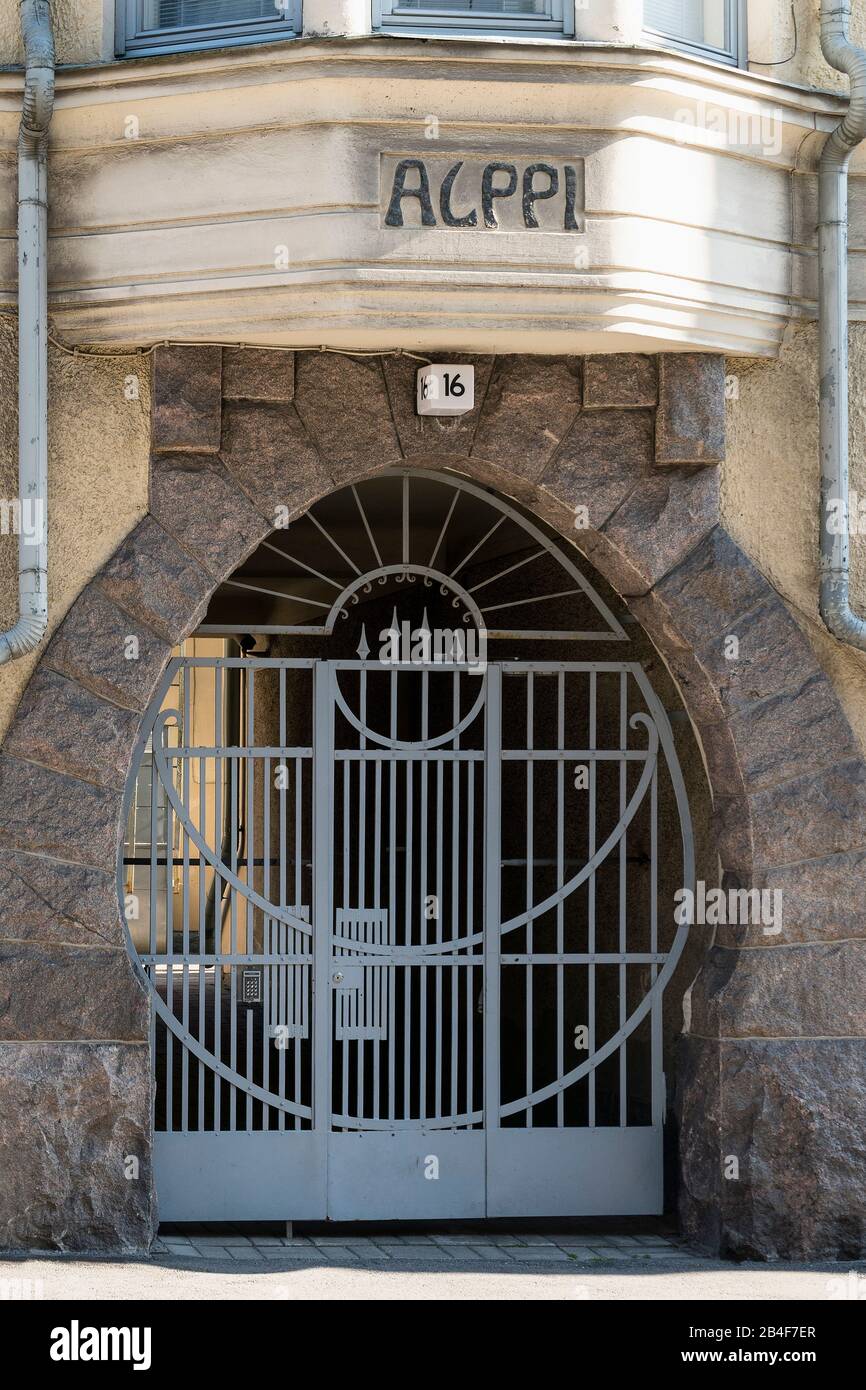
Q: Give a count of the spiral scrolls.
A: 12